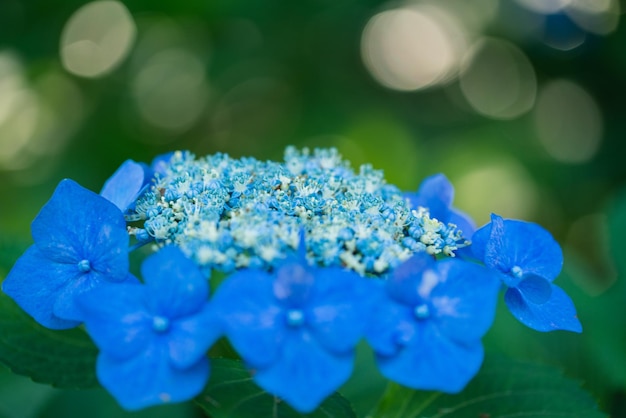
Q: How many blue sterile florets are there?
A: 7